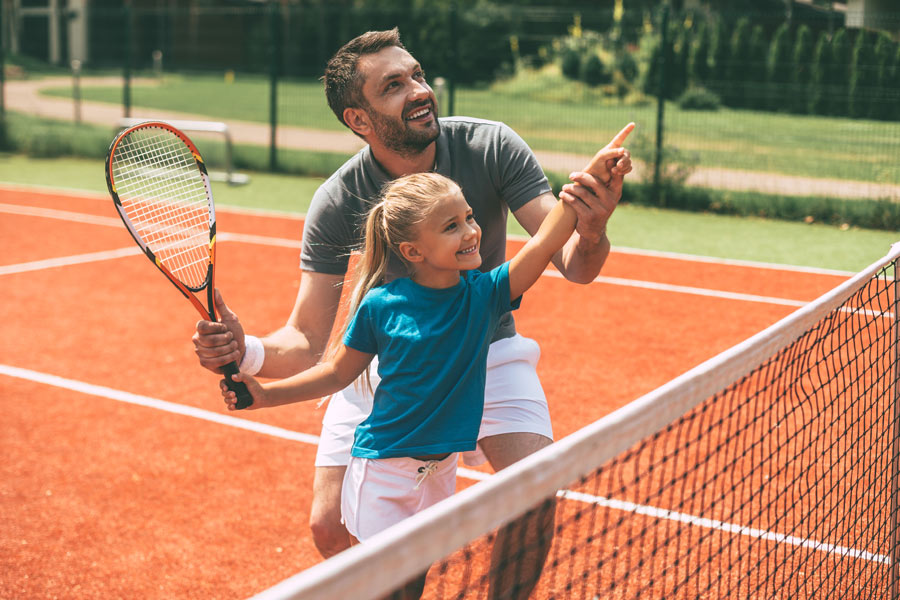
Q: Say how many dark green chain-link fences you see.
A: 1